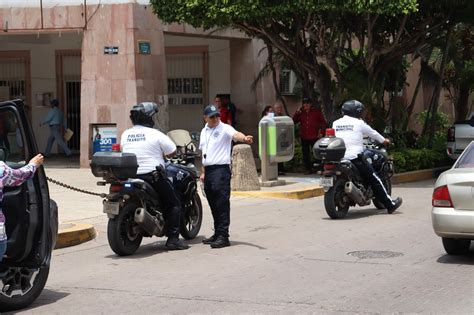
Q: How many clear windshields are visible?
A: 1